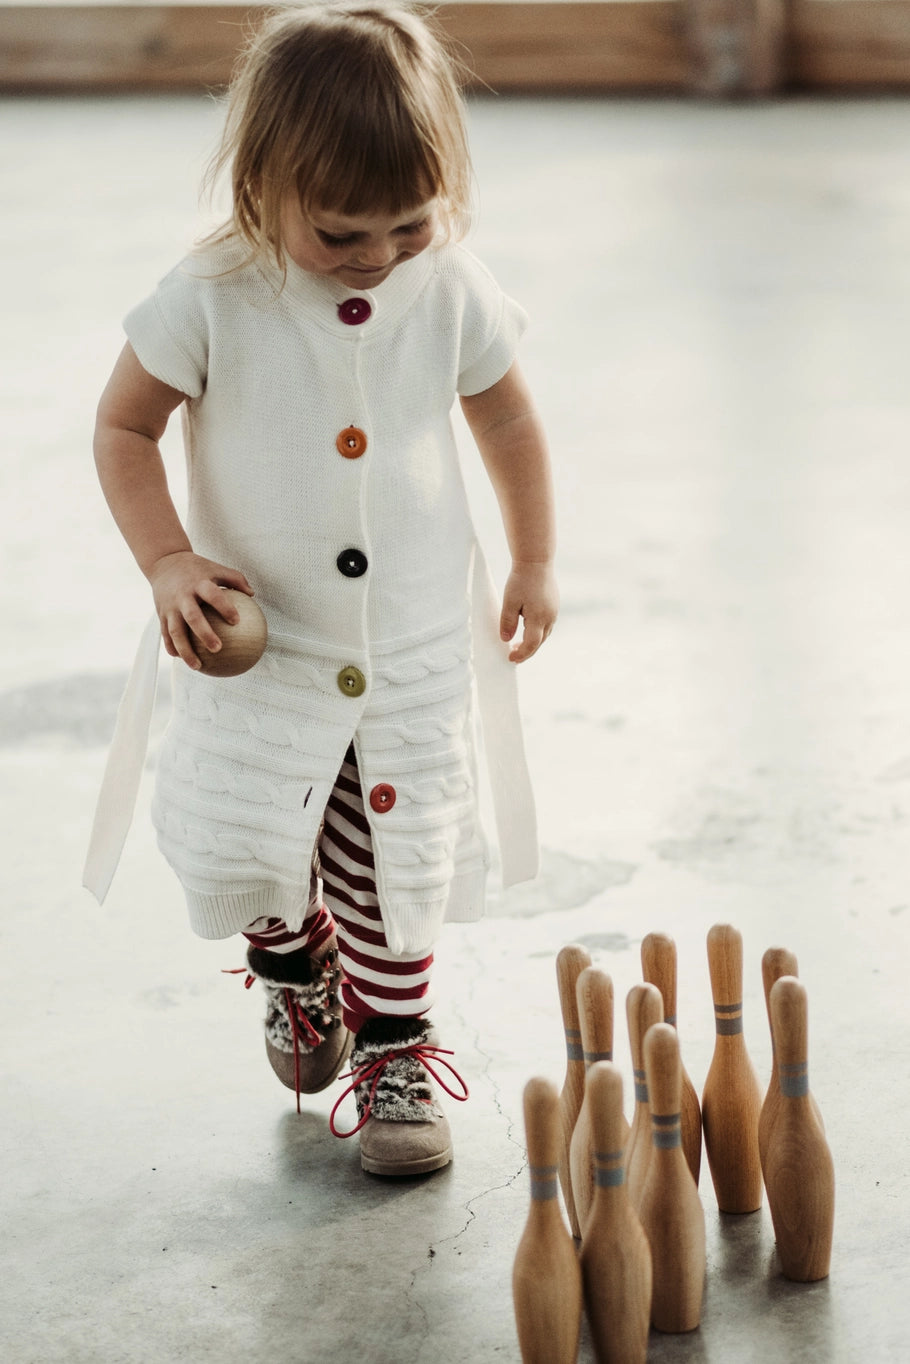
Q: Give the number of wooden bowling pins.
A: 10